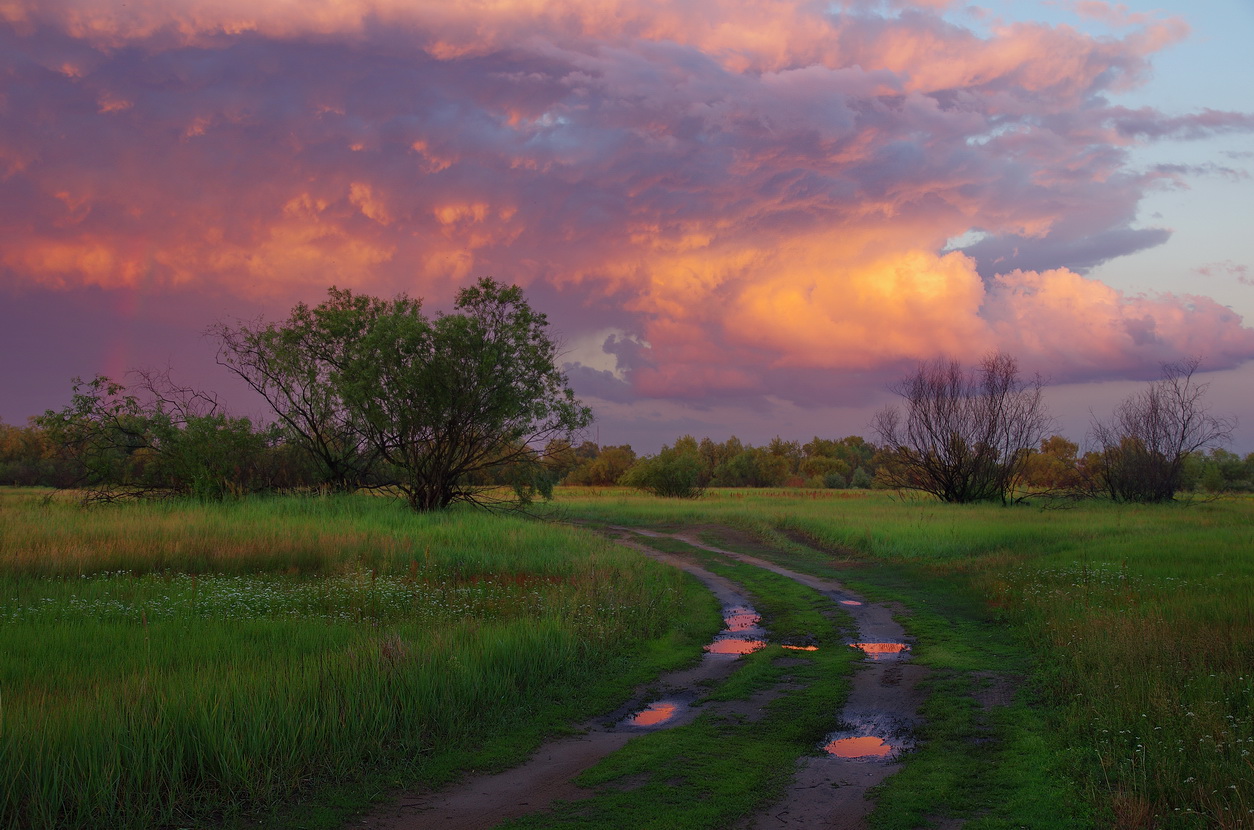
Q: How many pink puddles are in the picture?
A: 7